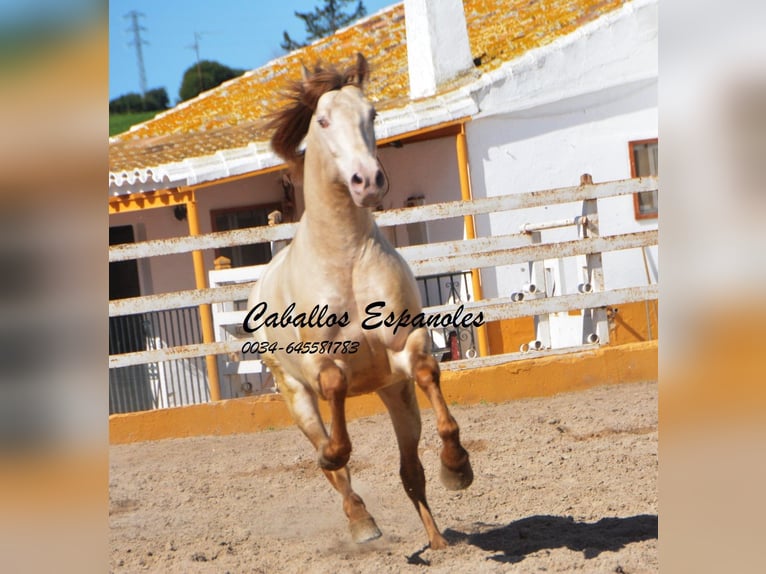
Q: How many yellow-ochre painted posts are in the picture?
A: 2